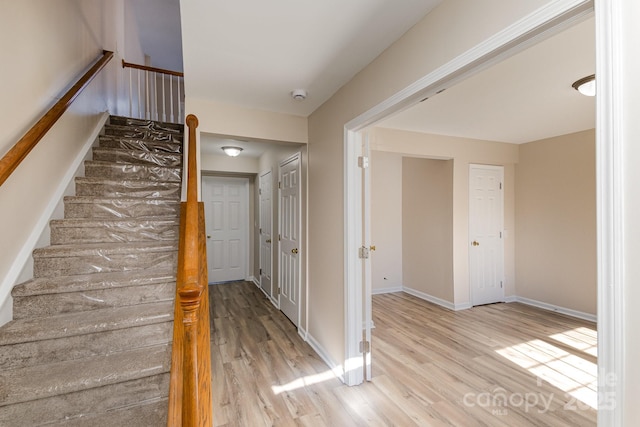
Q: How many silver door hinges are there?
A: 12